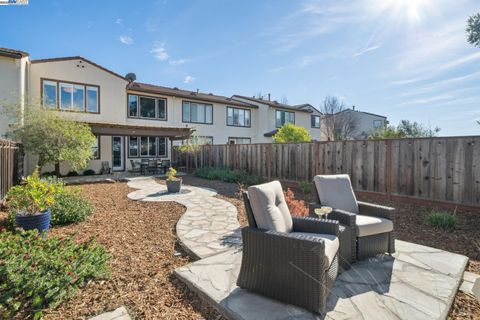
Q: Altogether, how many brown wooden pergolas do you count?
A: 1